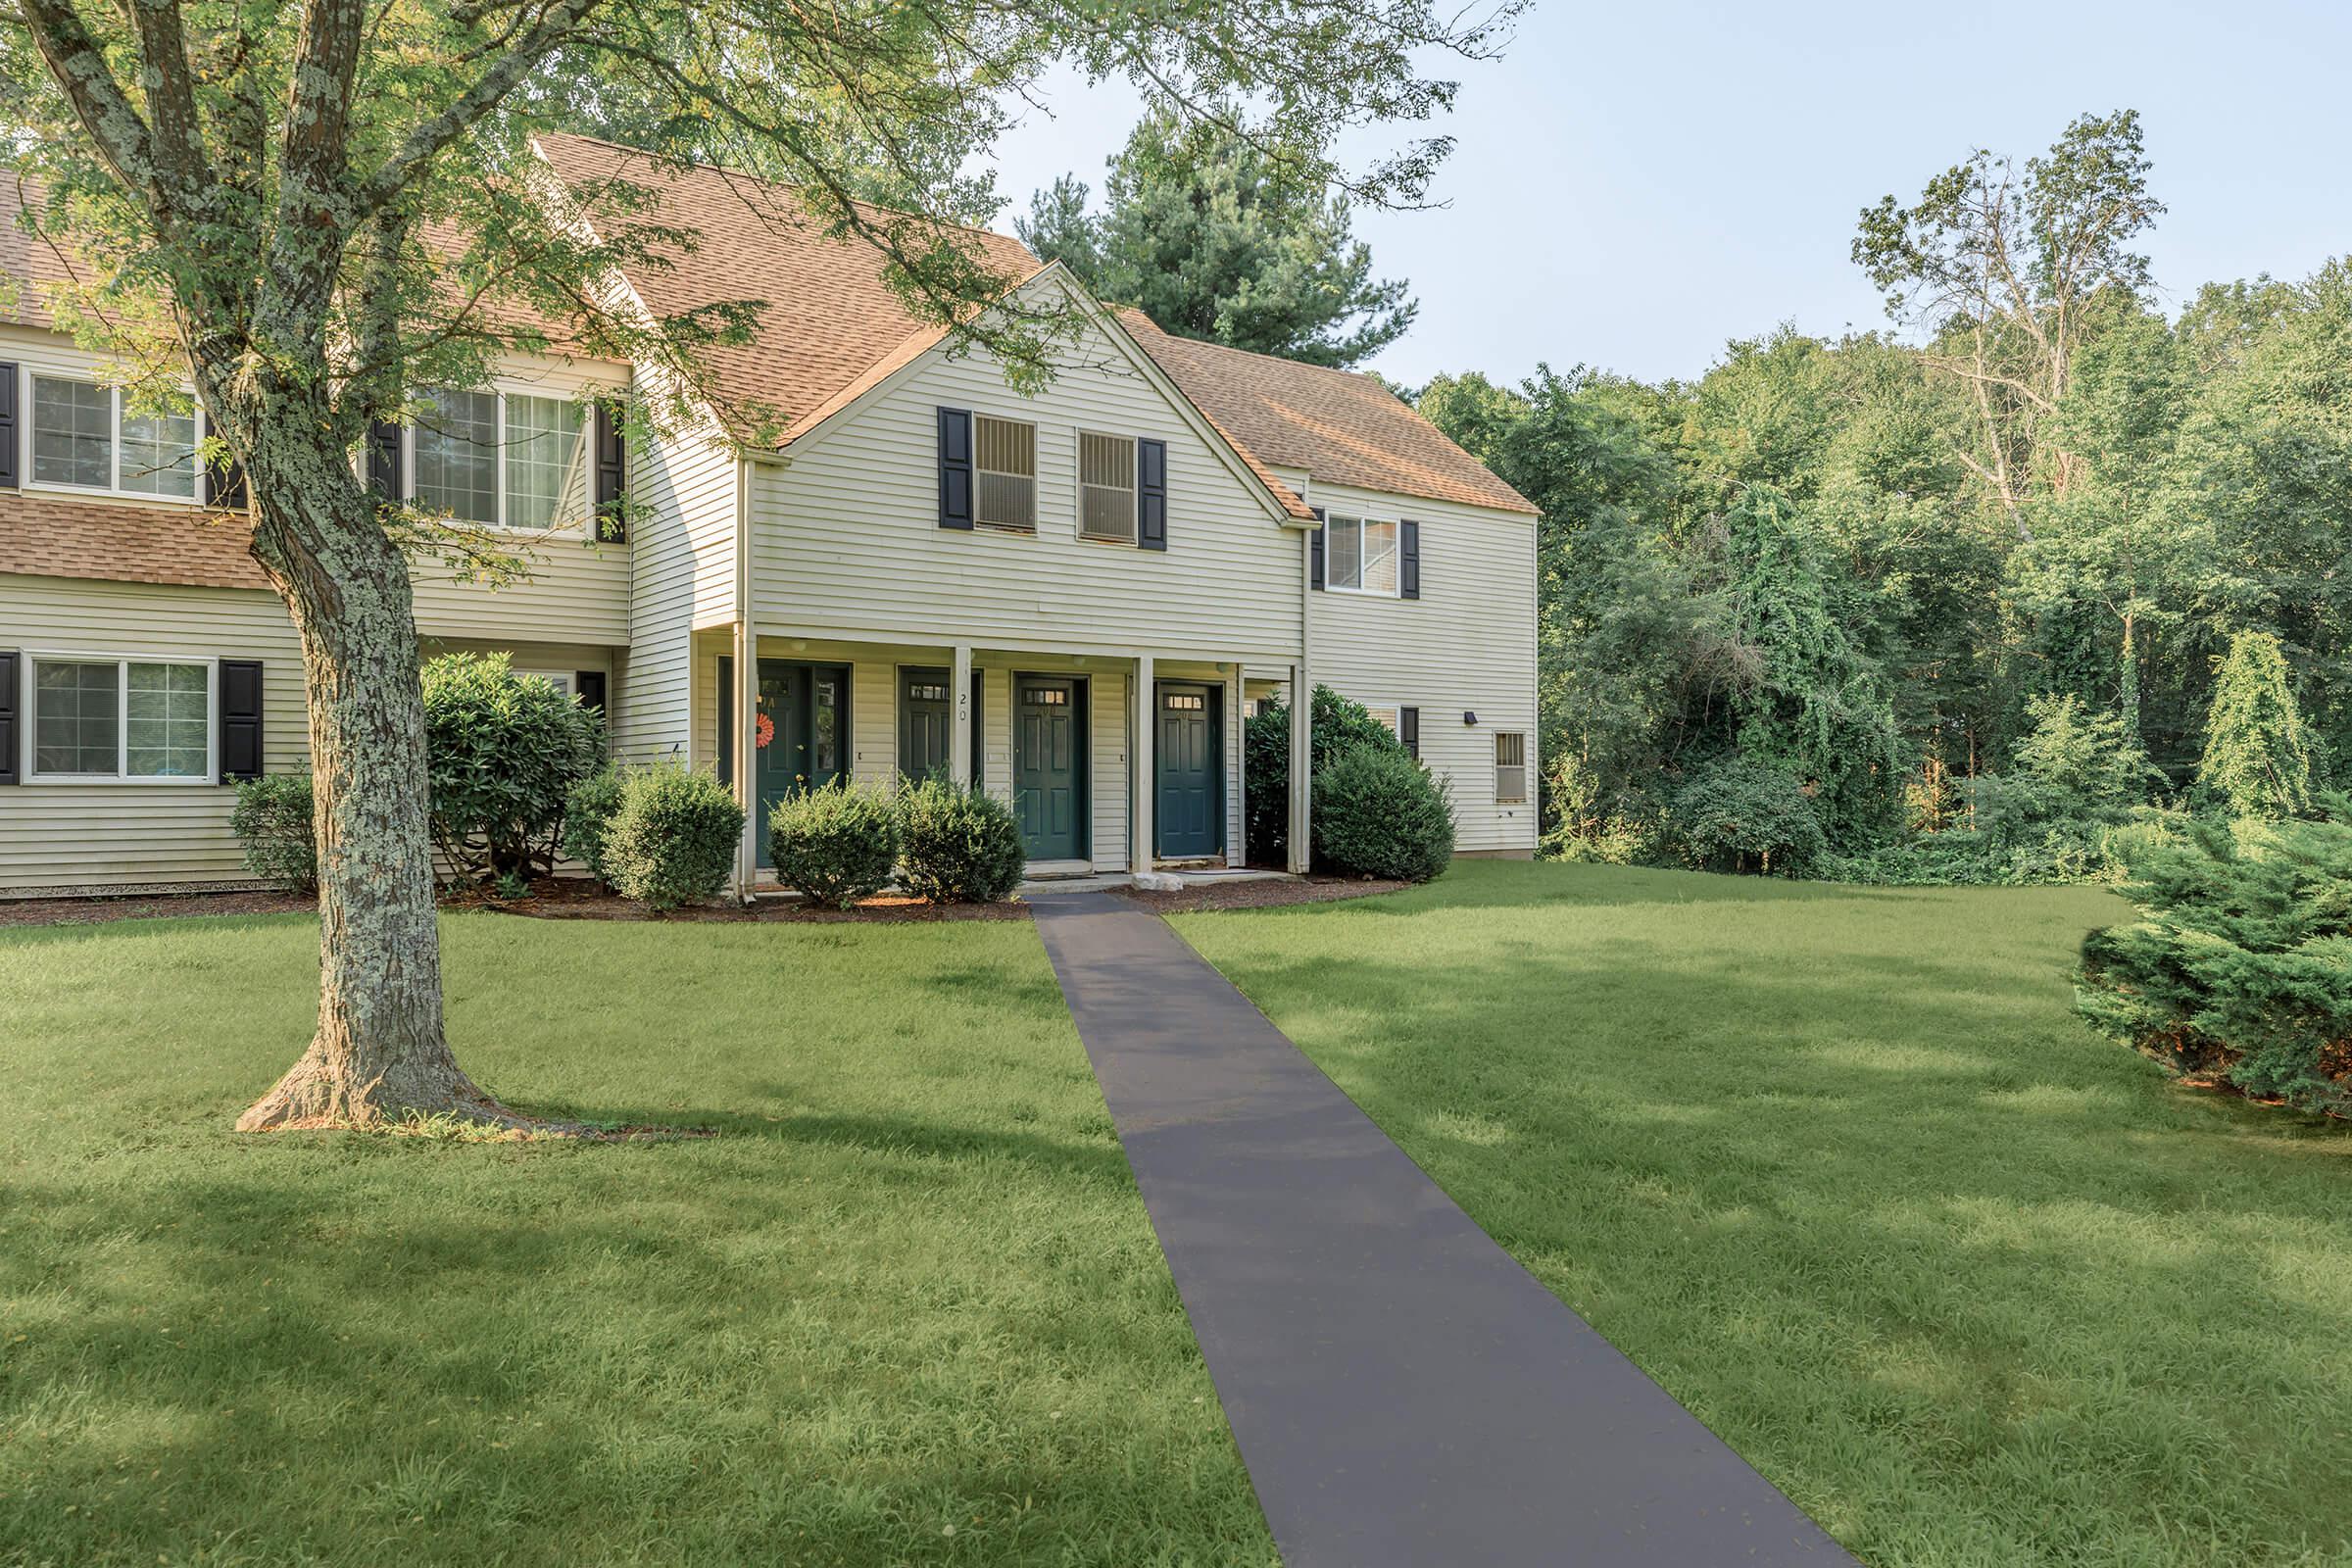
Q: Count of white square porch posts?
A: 4